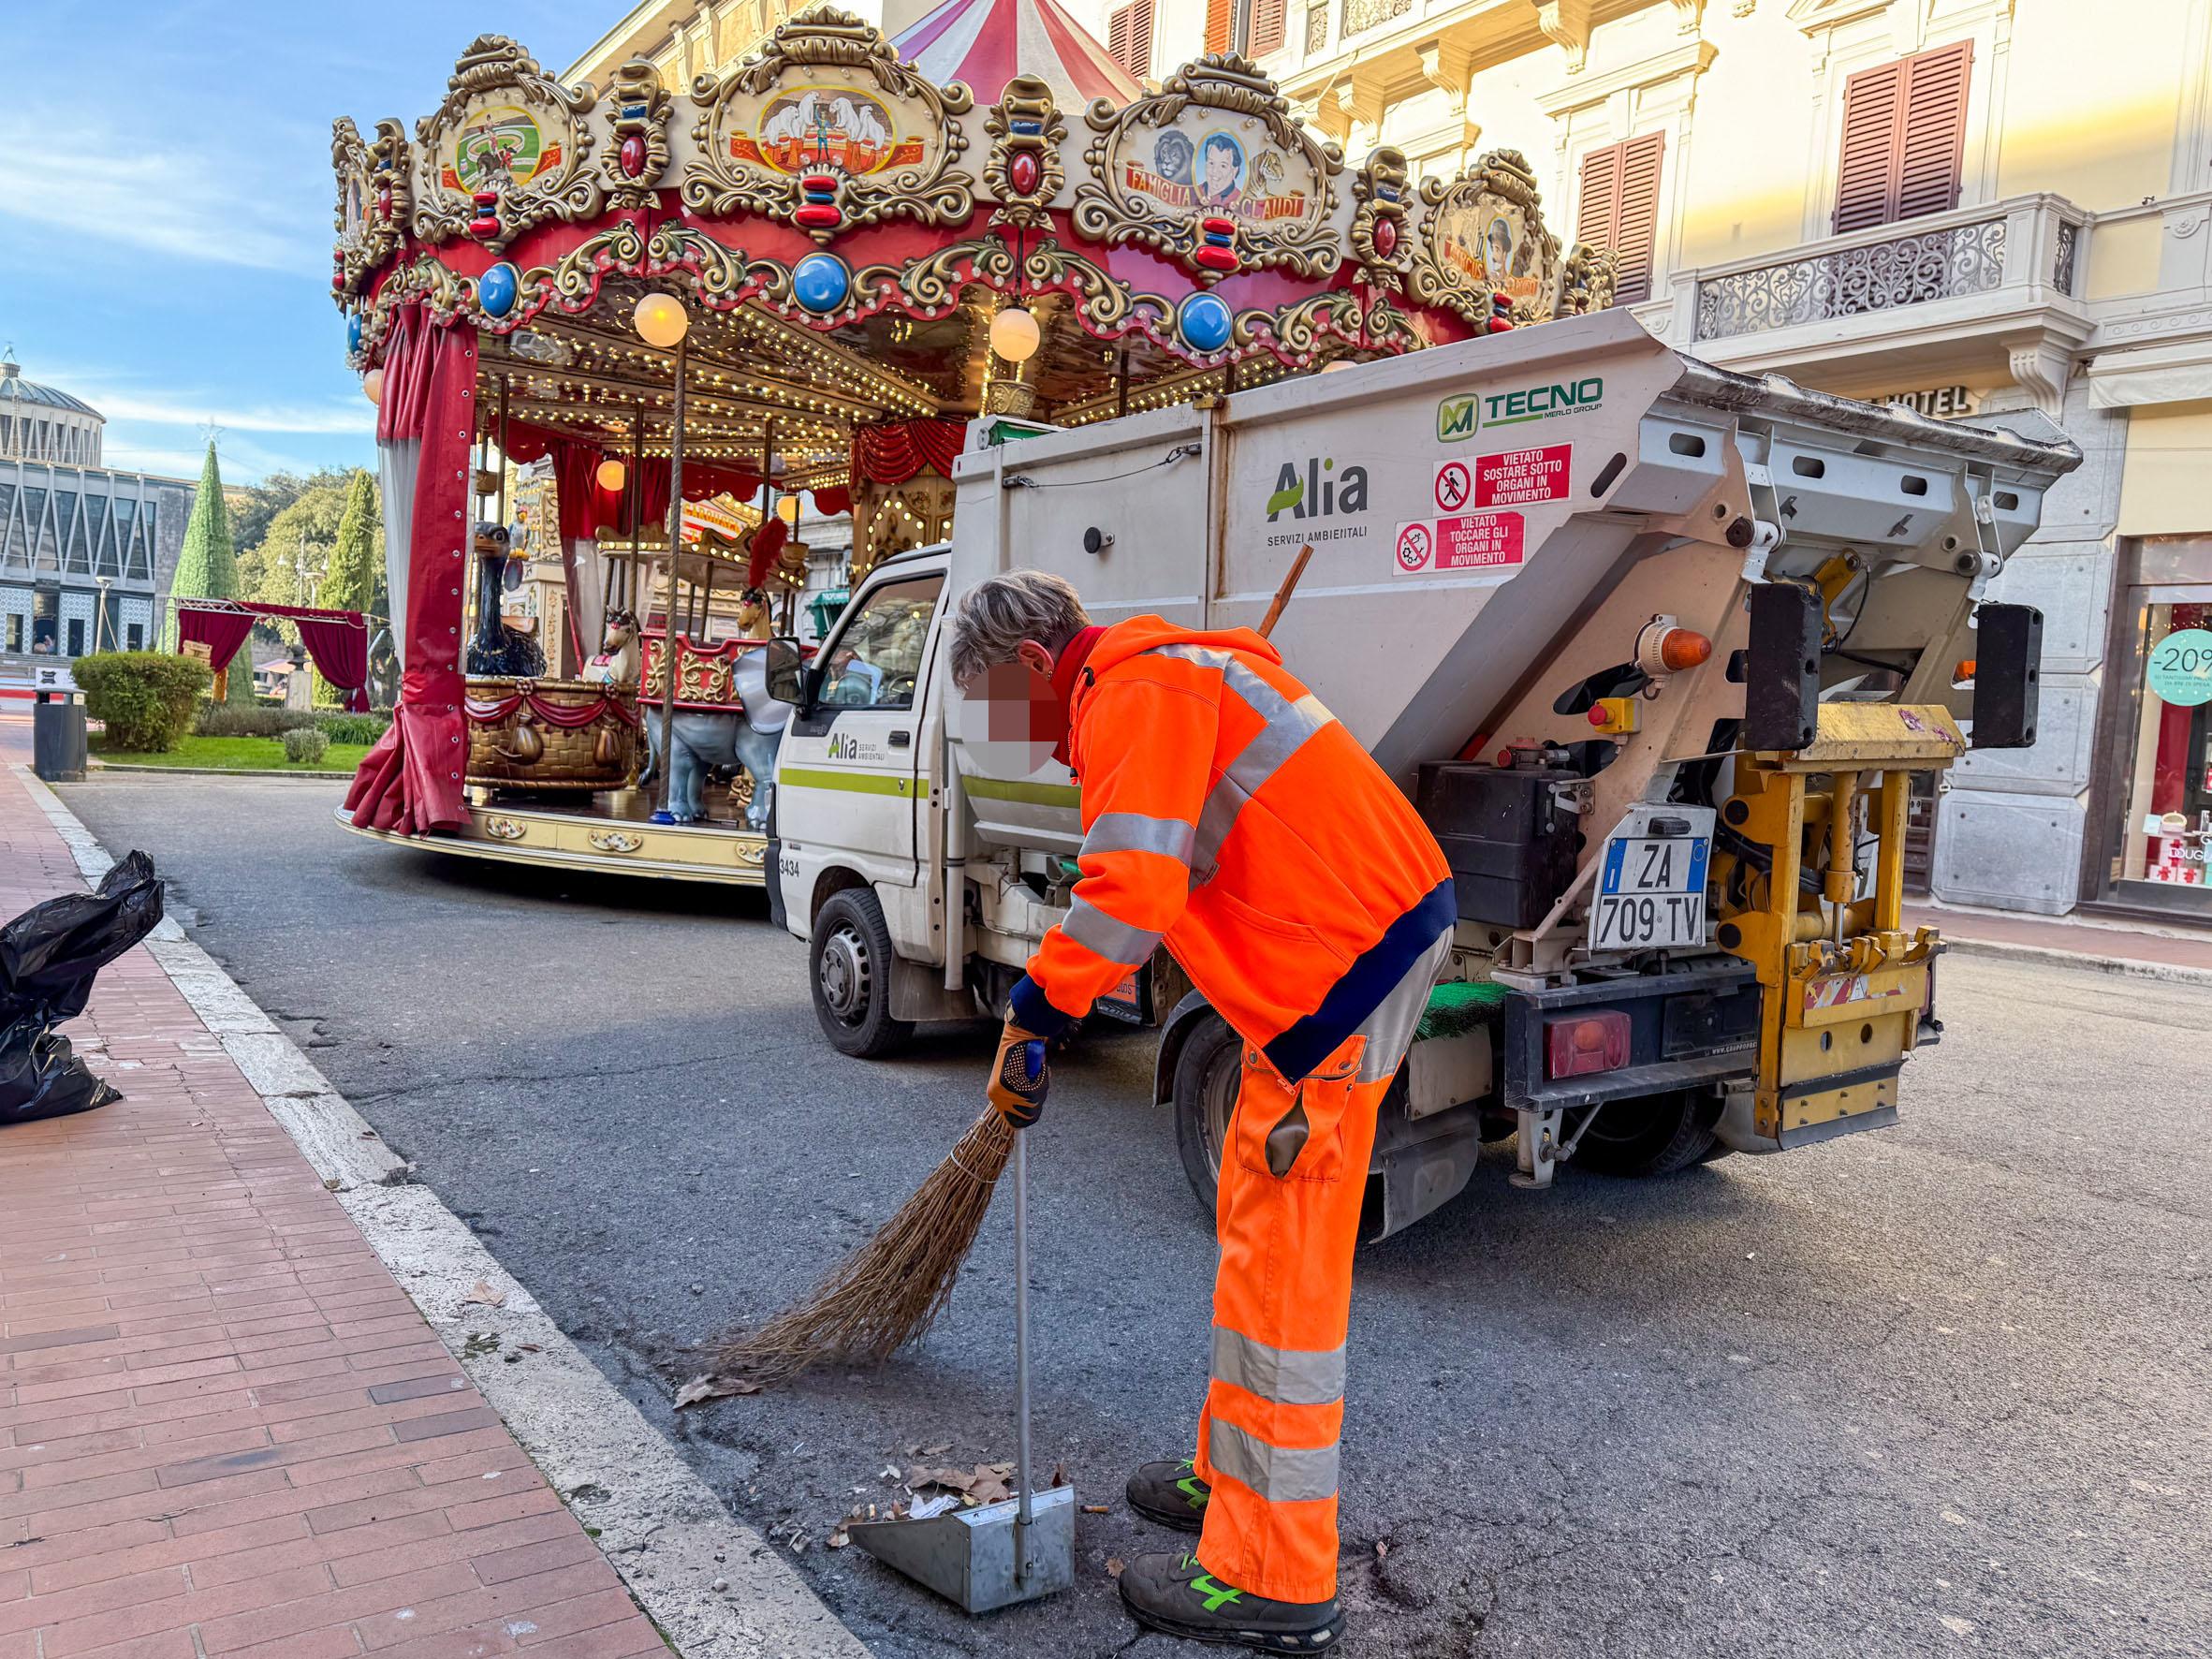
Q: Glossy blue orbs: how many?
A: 4